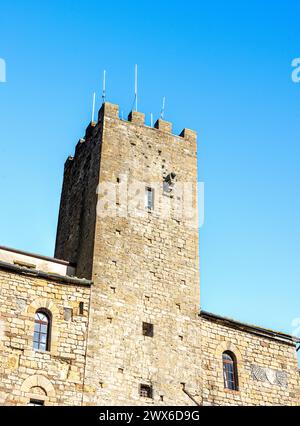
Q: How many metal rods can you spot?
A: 5